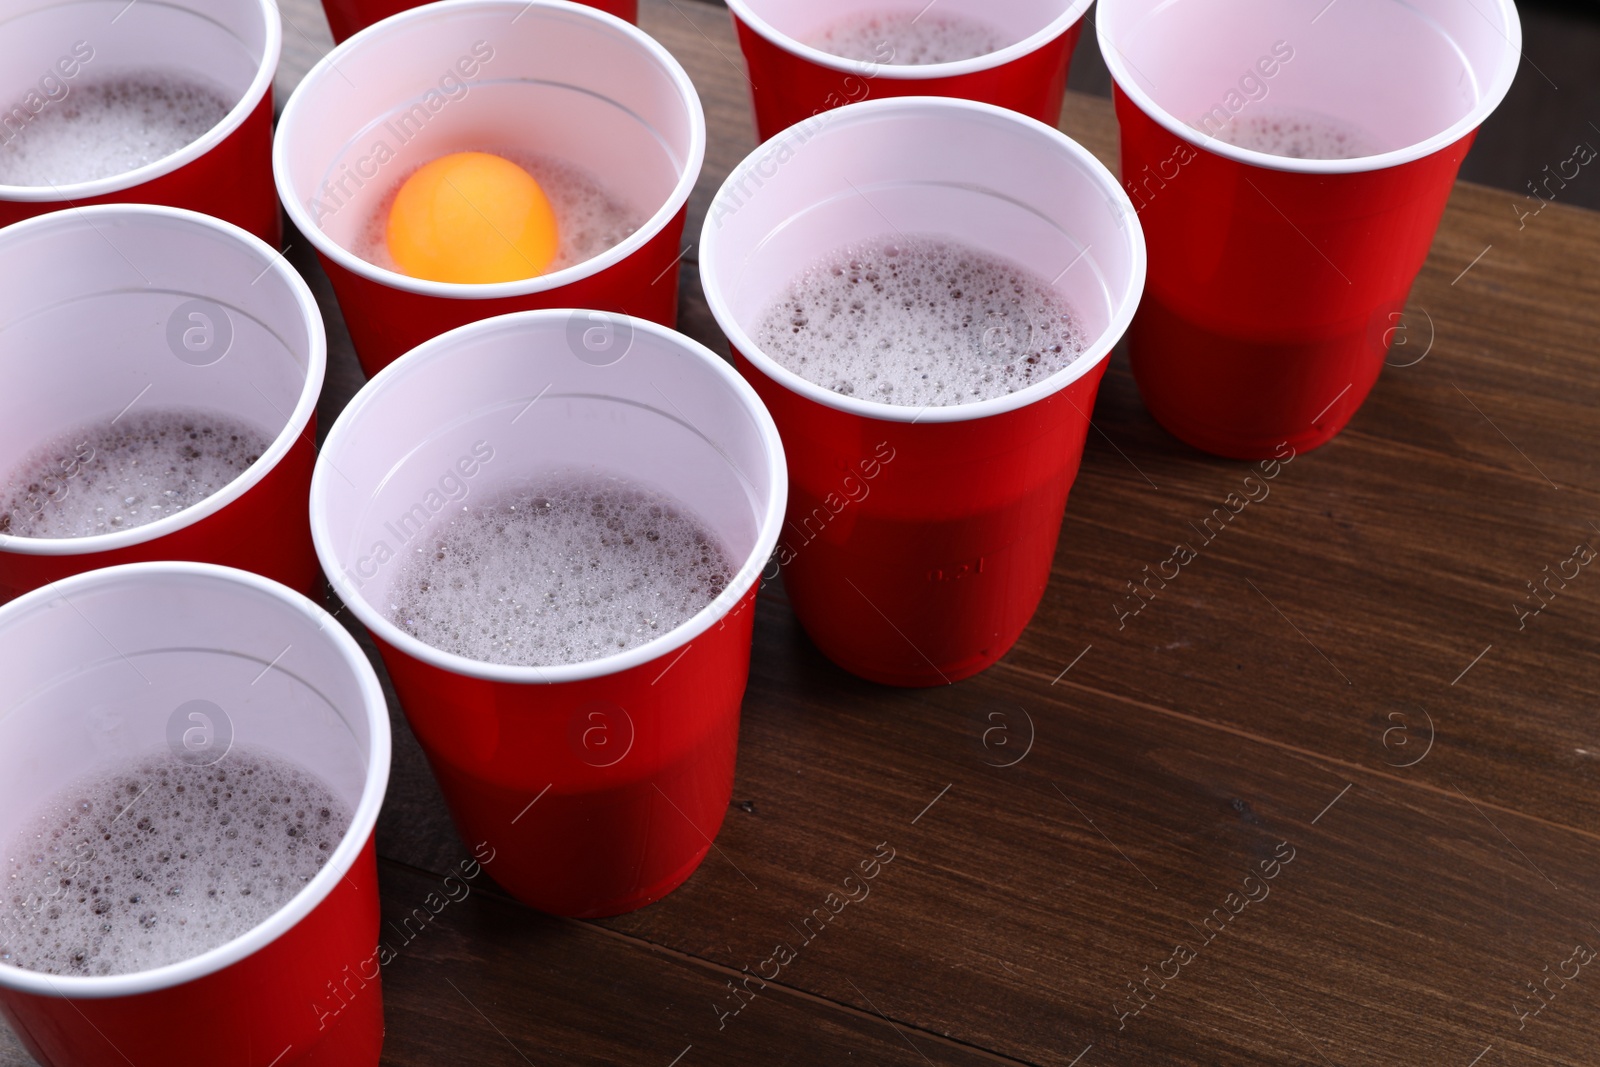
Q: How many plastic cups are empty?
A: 0